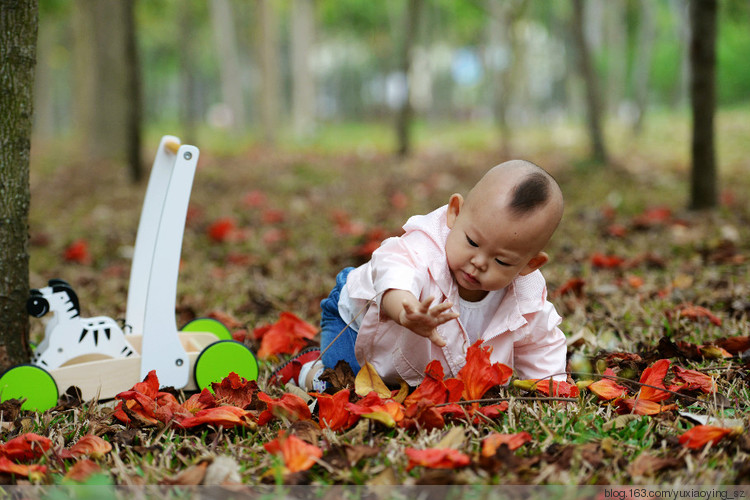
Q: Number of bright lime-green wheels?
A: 3